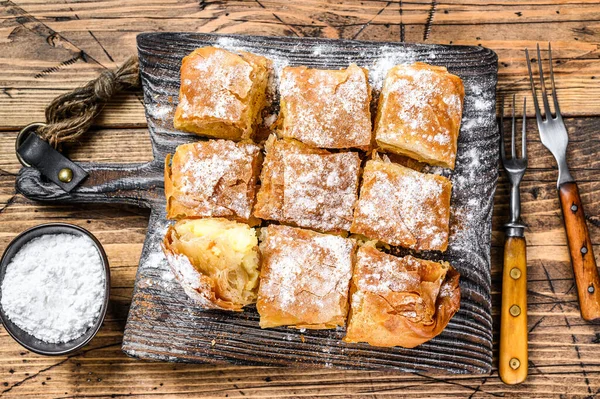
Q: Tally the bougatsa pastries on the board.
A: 9